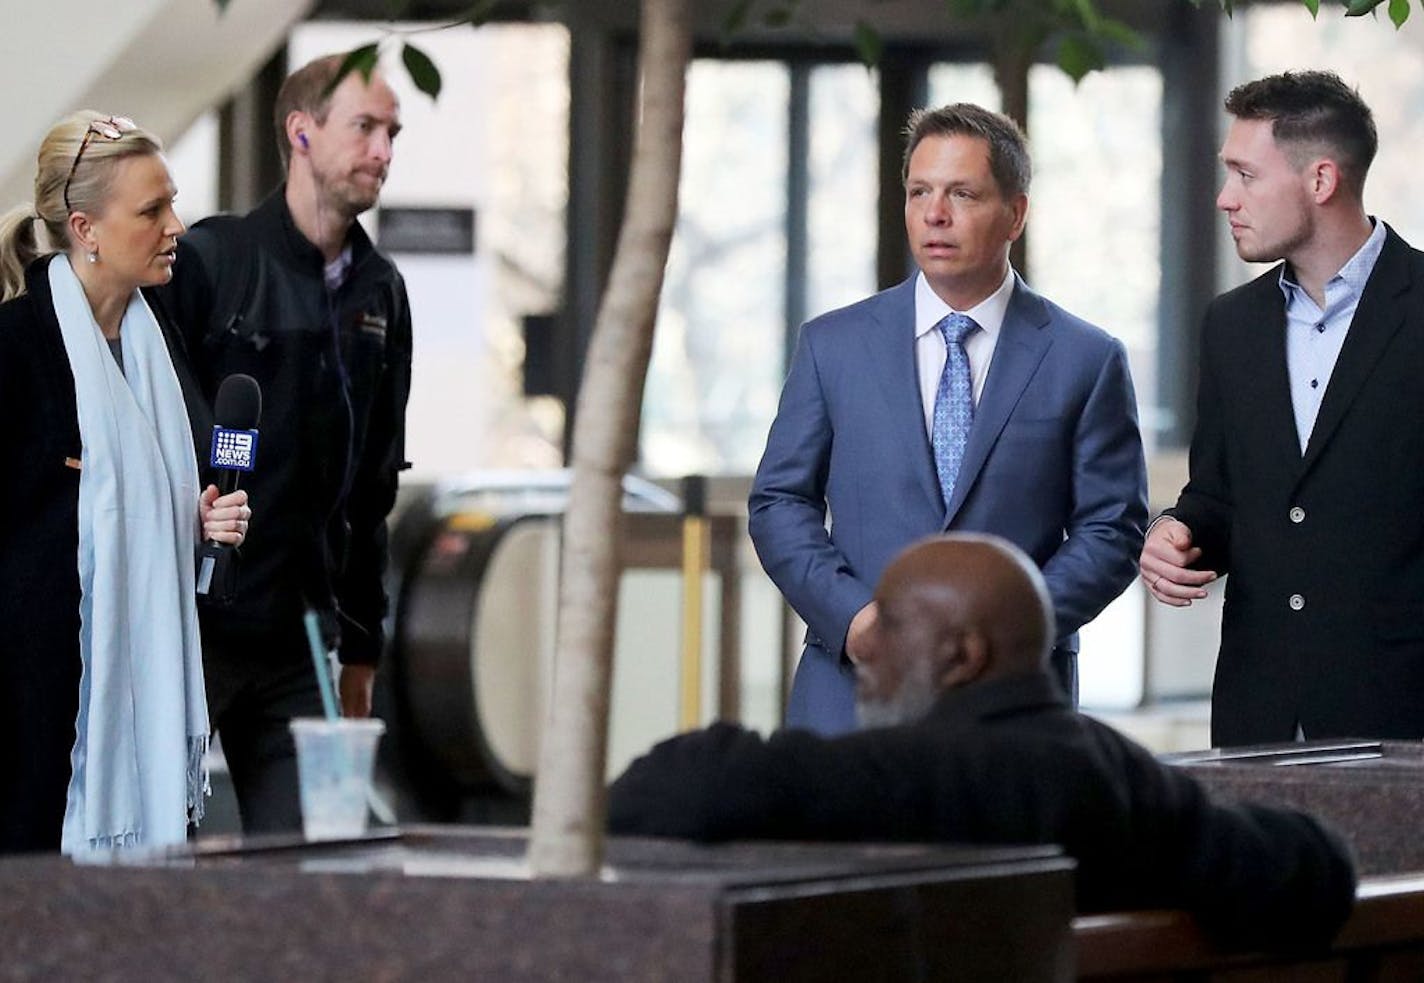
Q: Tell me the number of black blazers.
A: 1